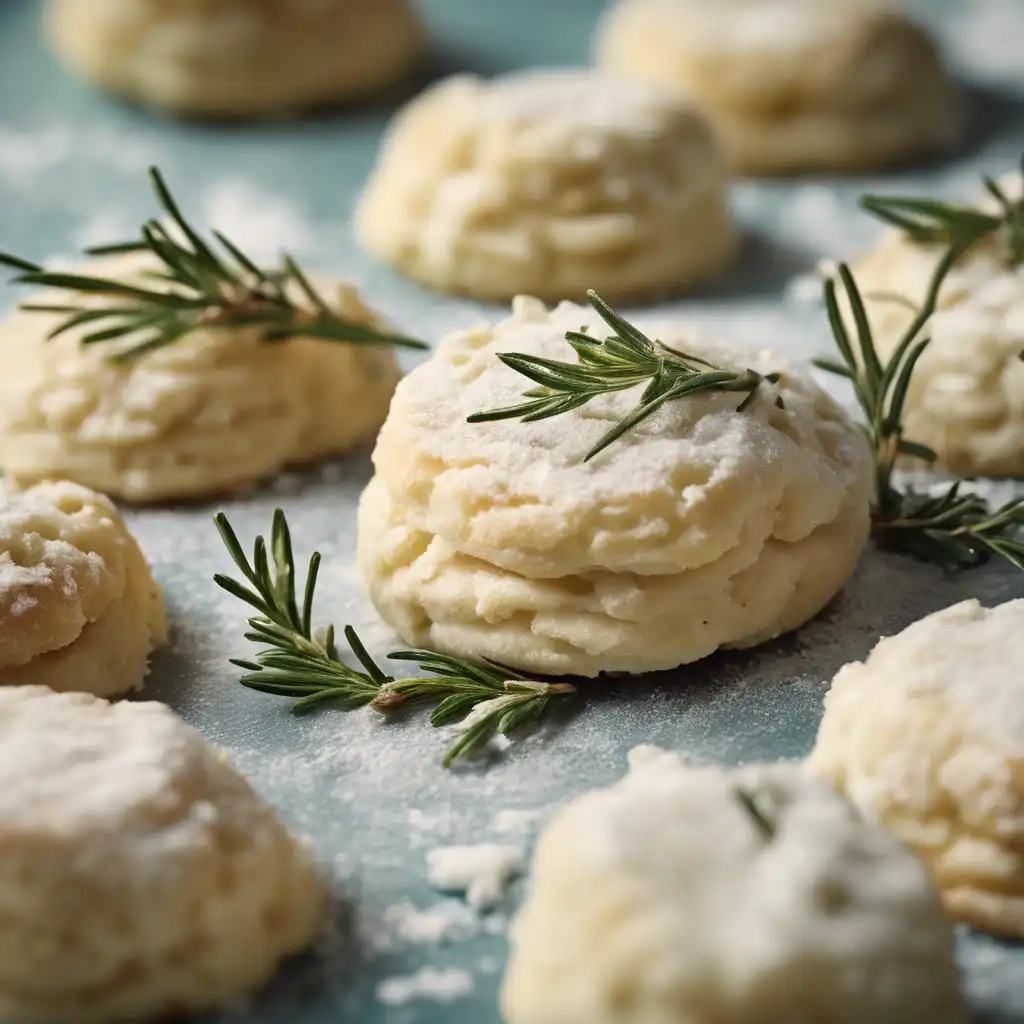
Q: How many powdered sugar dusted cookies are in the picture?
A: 10